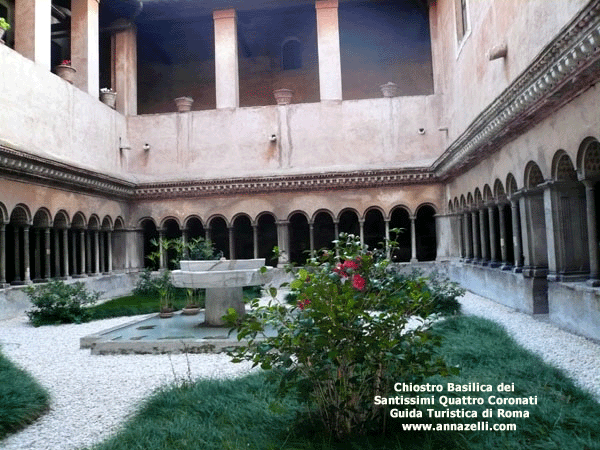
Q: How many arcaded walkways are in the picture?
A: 3